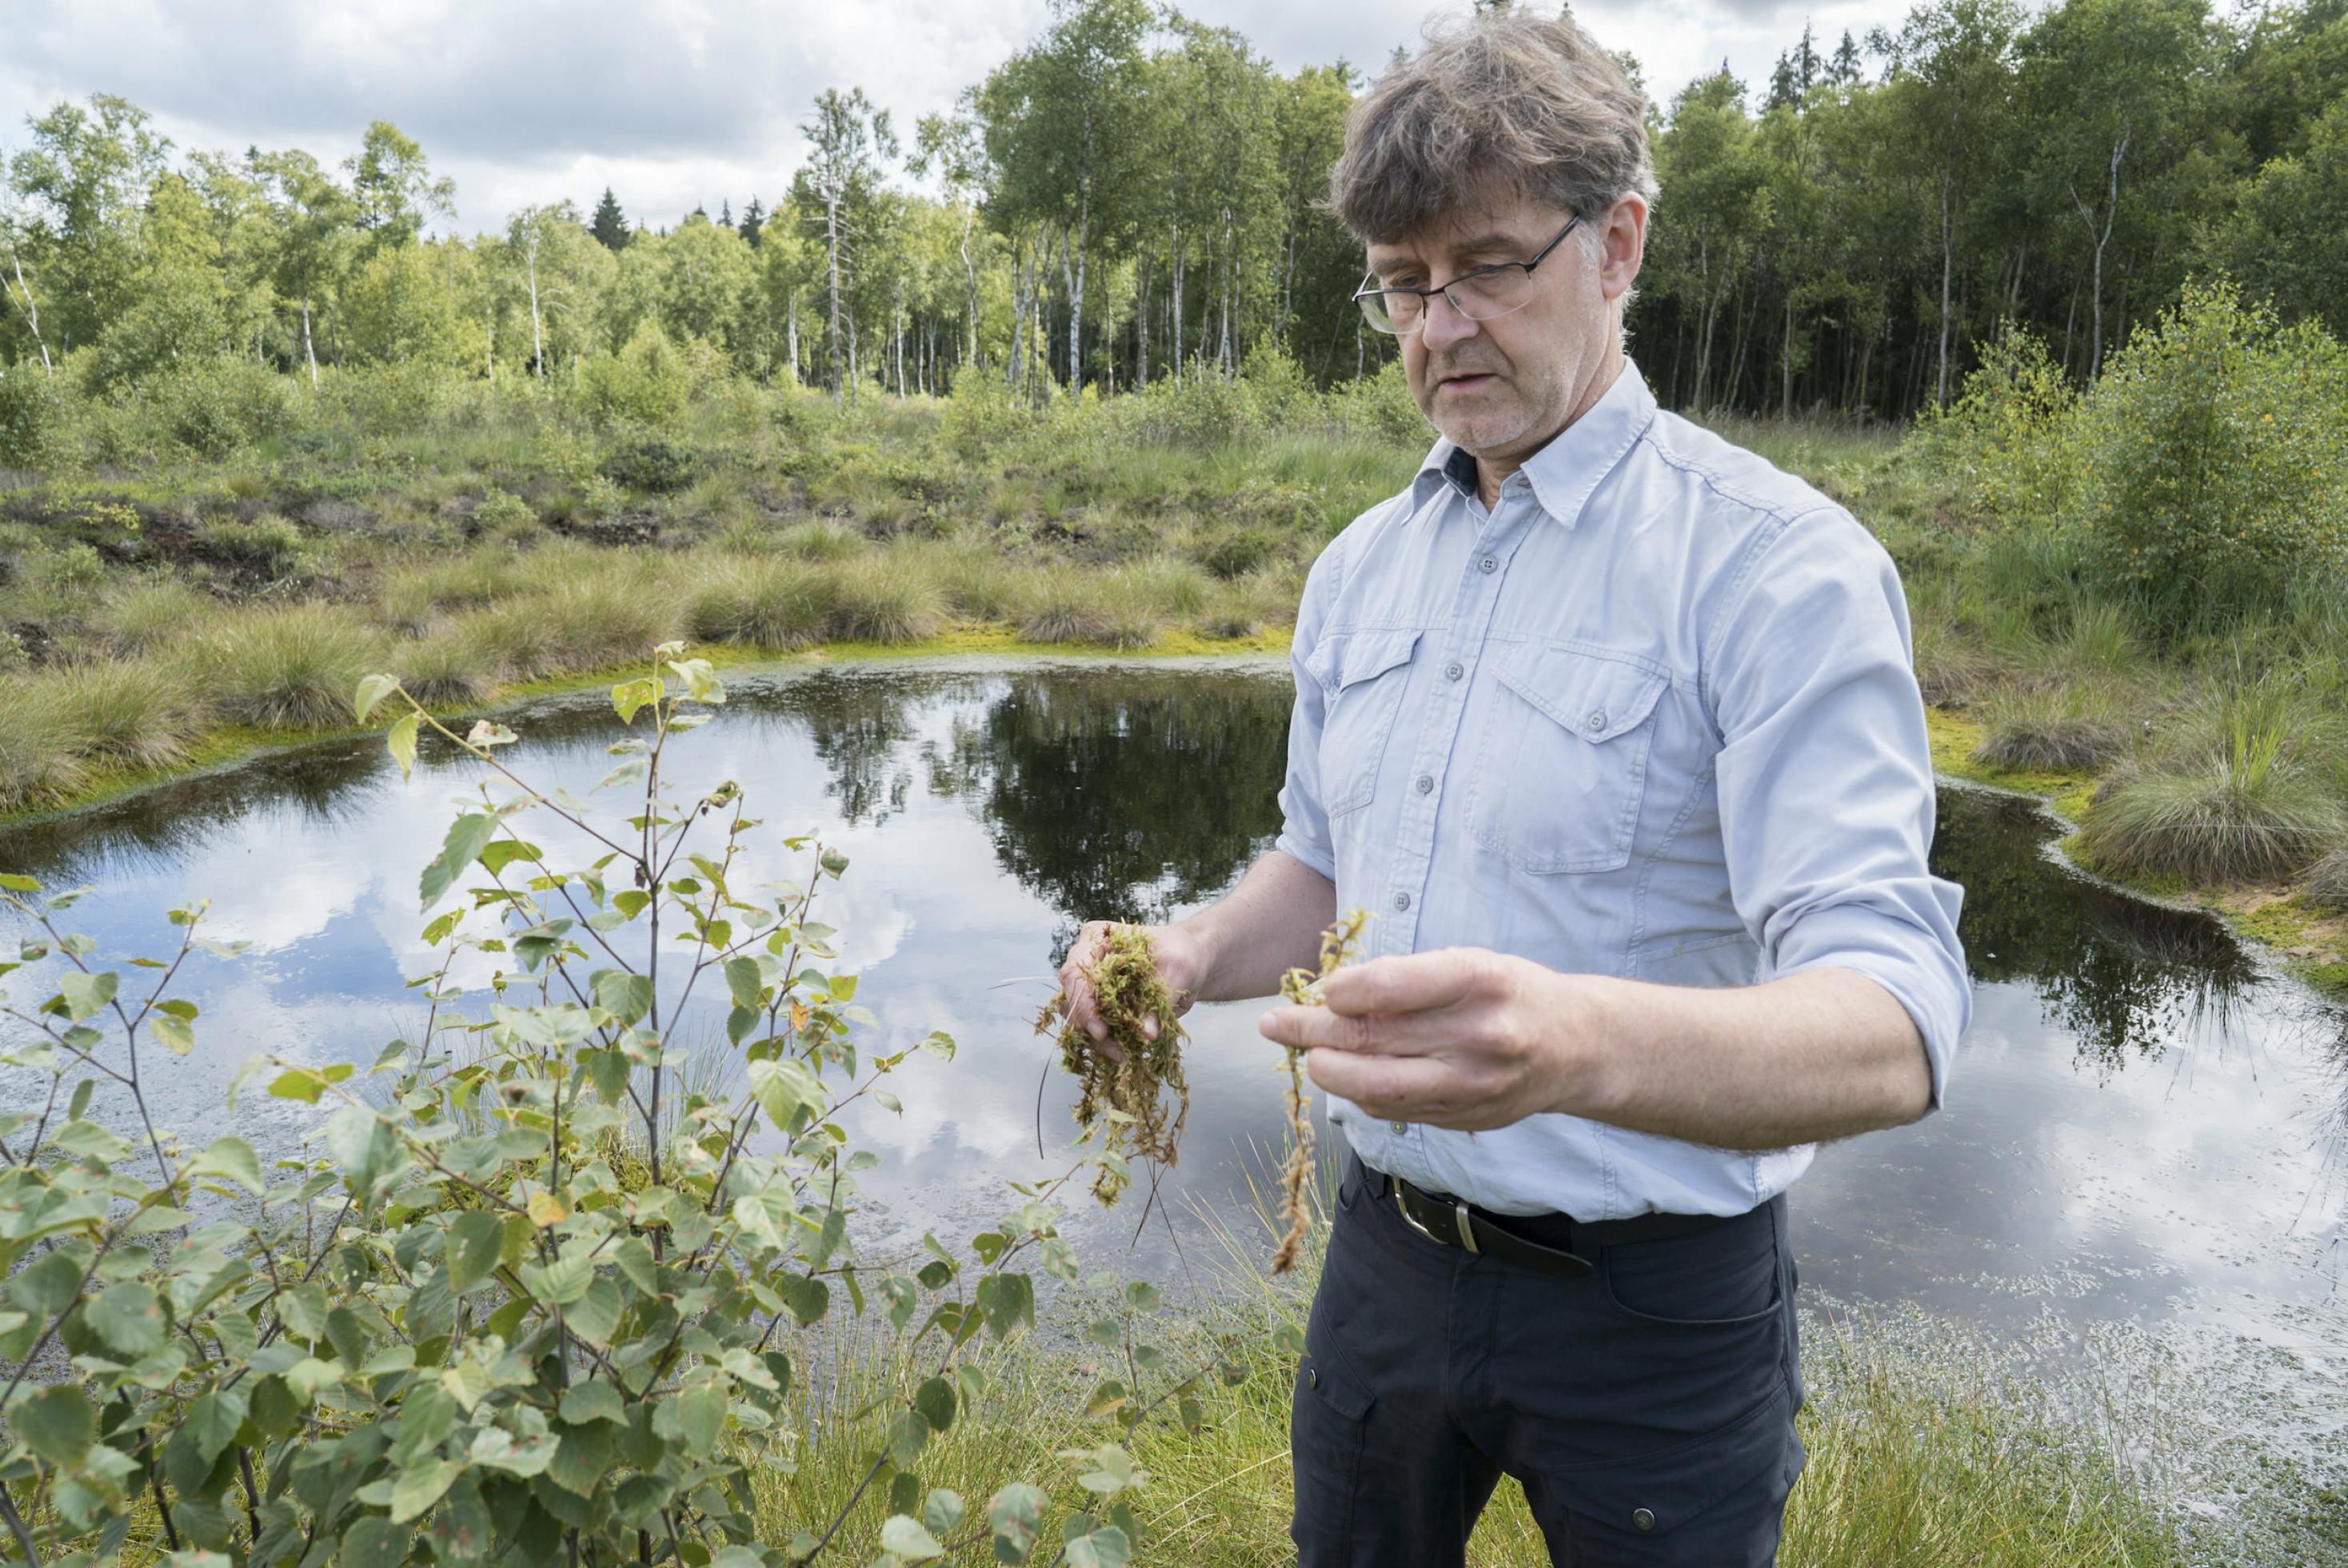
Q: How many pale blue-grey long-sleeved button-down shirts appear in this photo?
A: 1